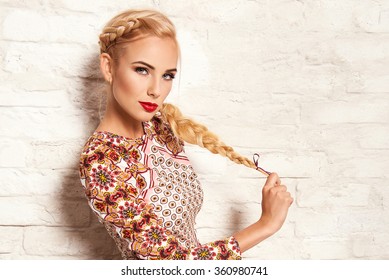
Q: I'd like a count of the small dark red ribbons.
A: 1